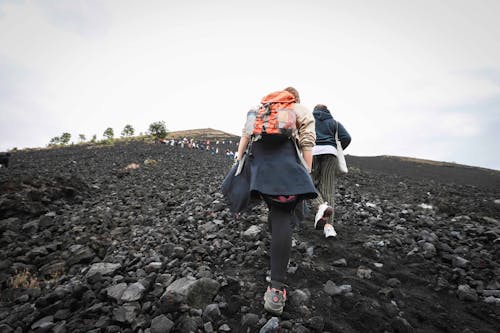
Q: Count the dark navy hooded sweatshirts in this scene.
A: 1